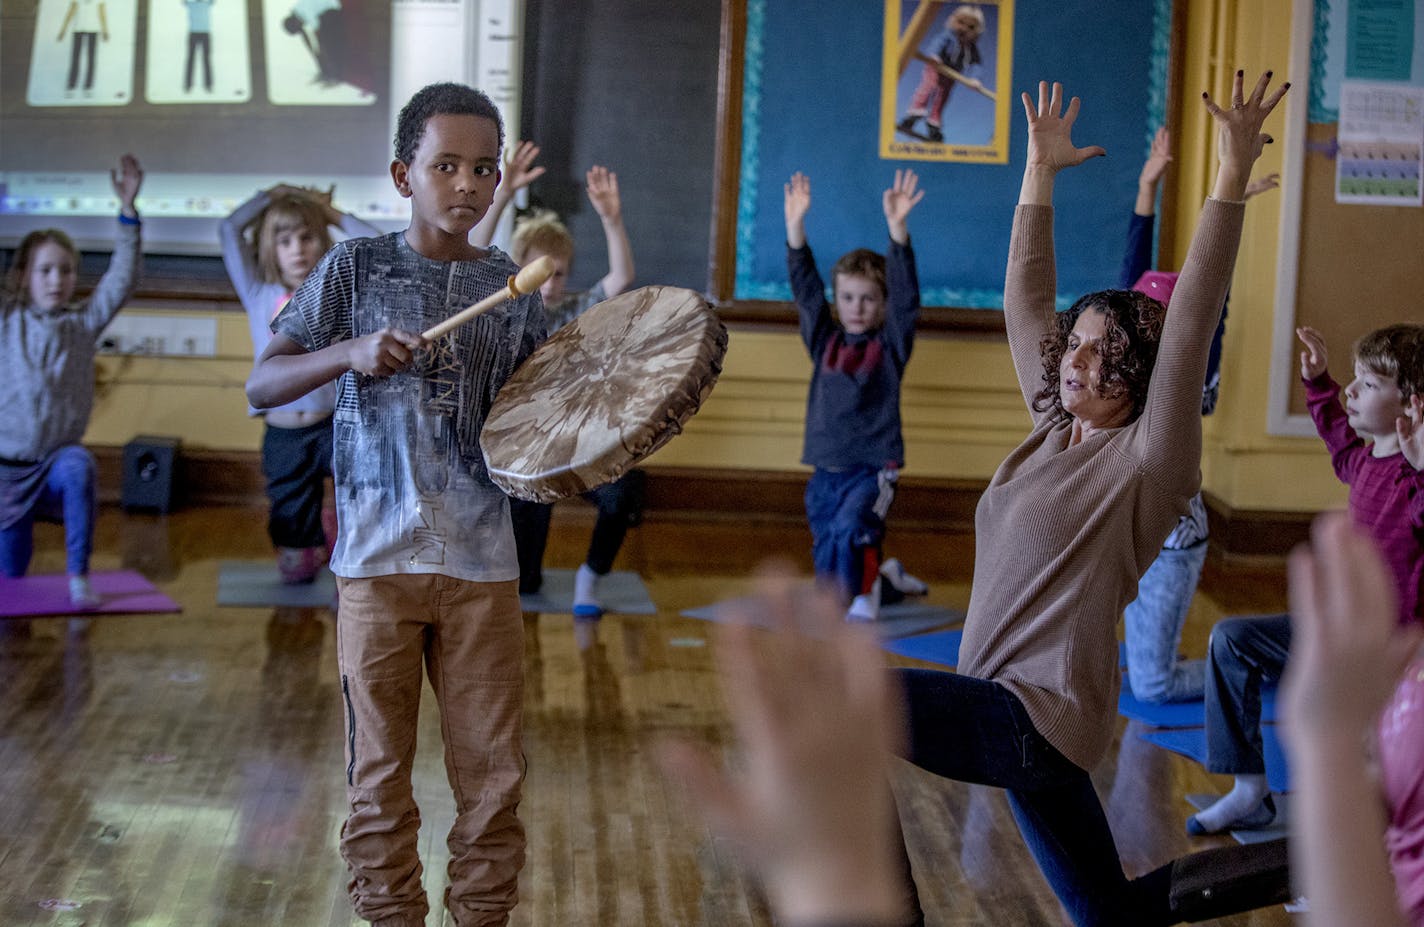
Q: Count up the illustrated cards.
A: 3